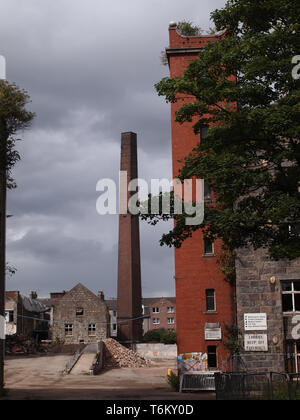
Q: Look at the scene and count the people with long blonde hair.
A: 0